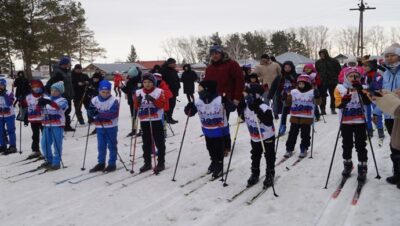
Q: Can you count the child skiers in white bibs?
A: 9